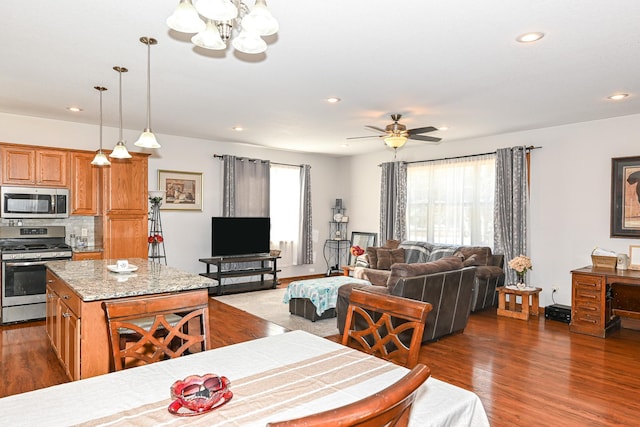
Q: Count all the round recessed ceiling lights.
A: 6